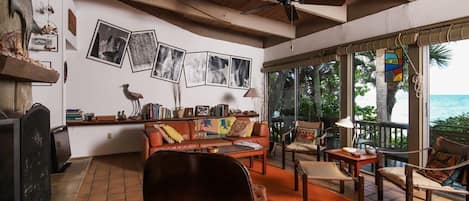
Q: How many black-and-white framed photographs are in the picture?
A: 6